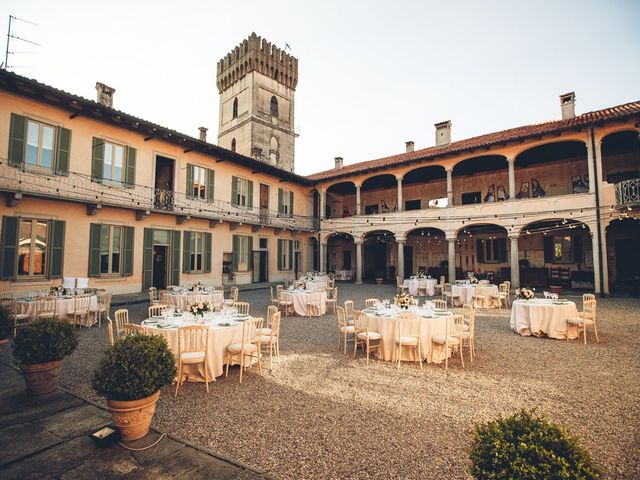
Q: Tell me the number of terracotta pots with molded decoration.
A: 2